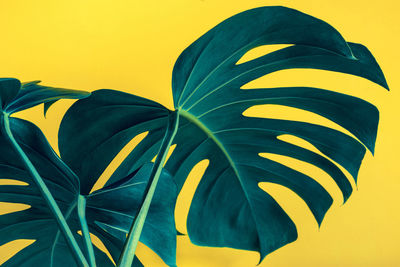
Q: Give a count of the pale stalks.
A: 3